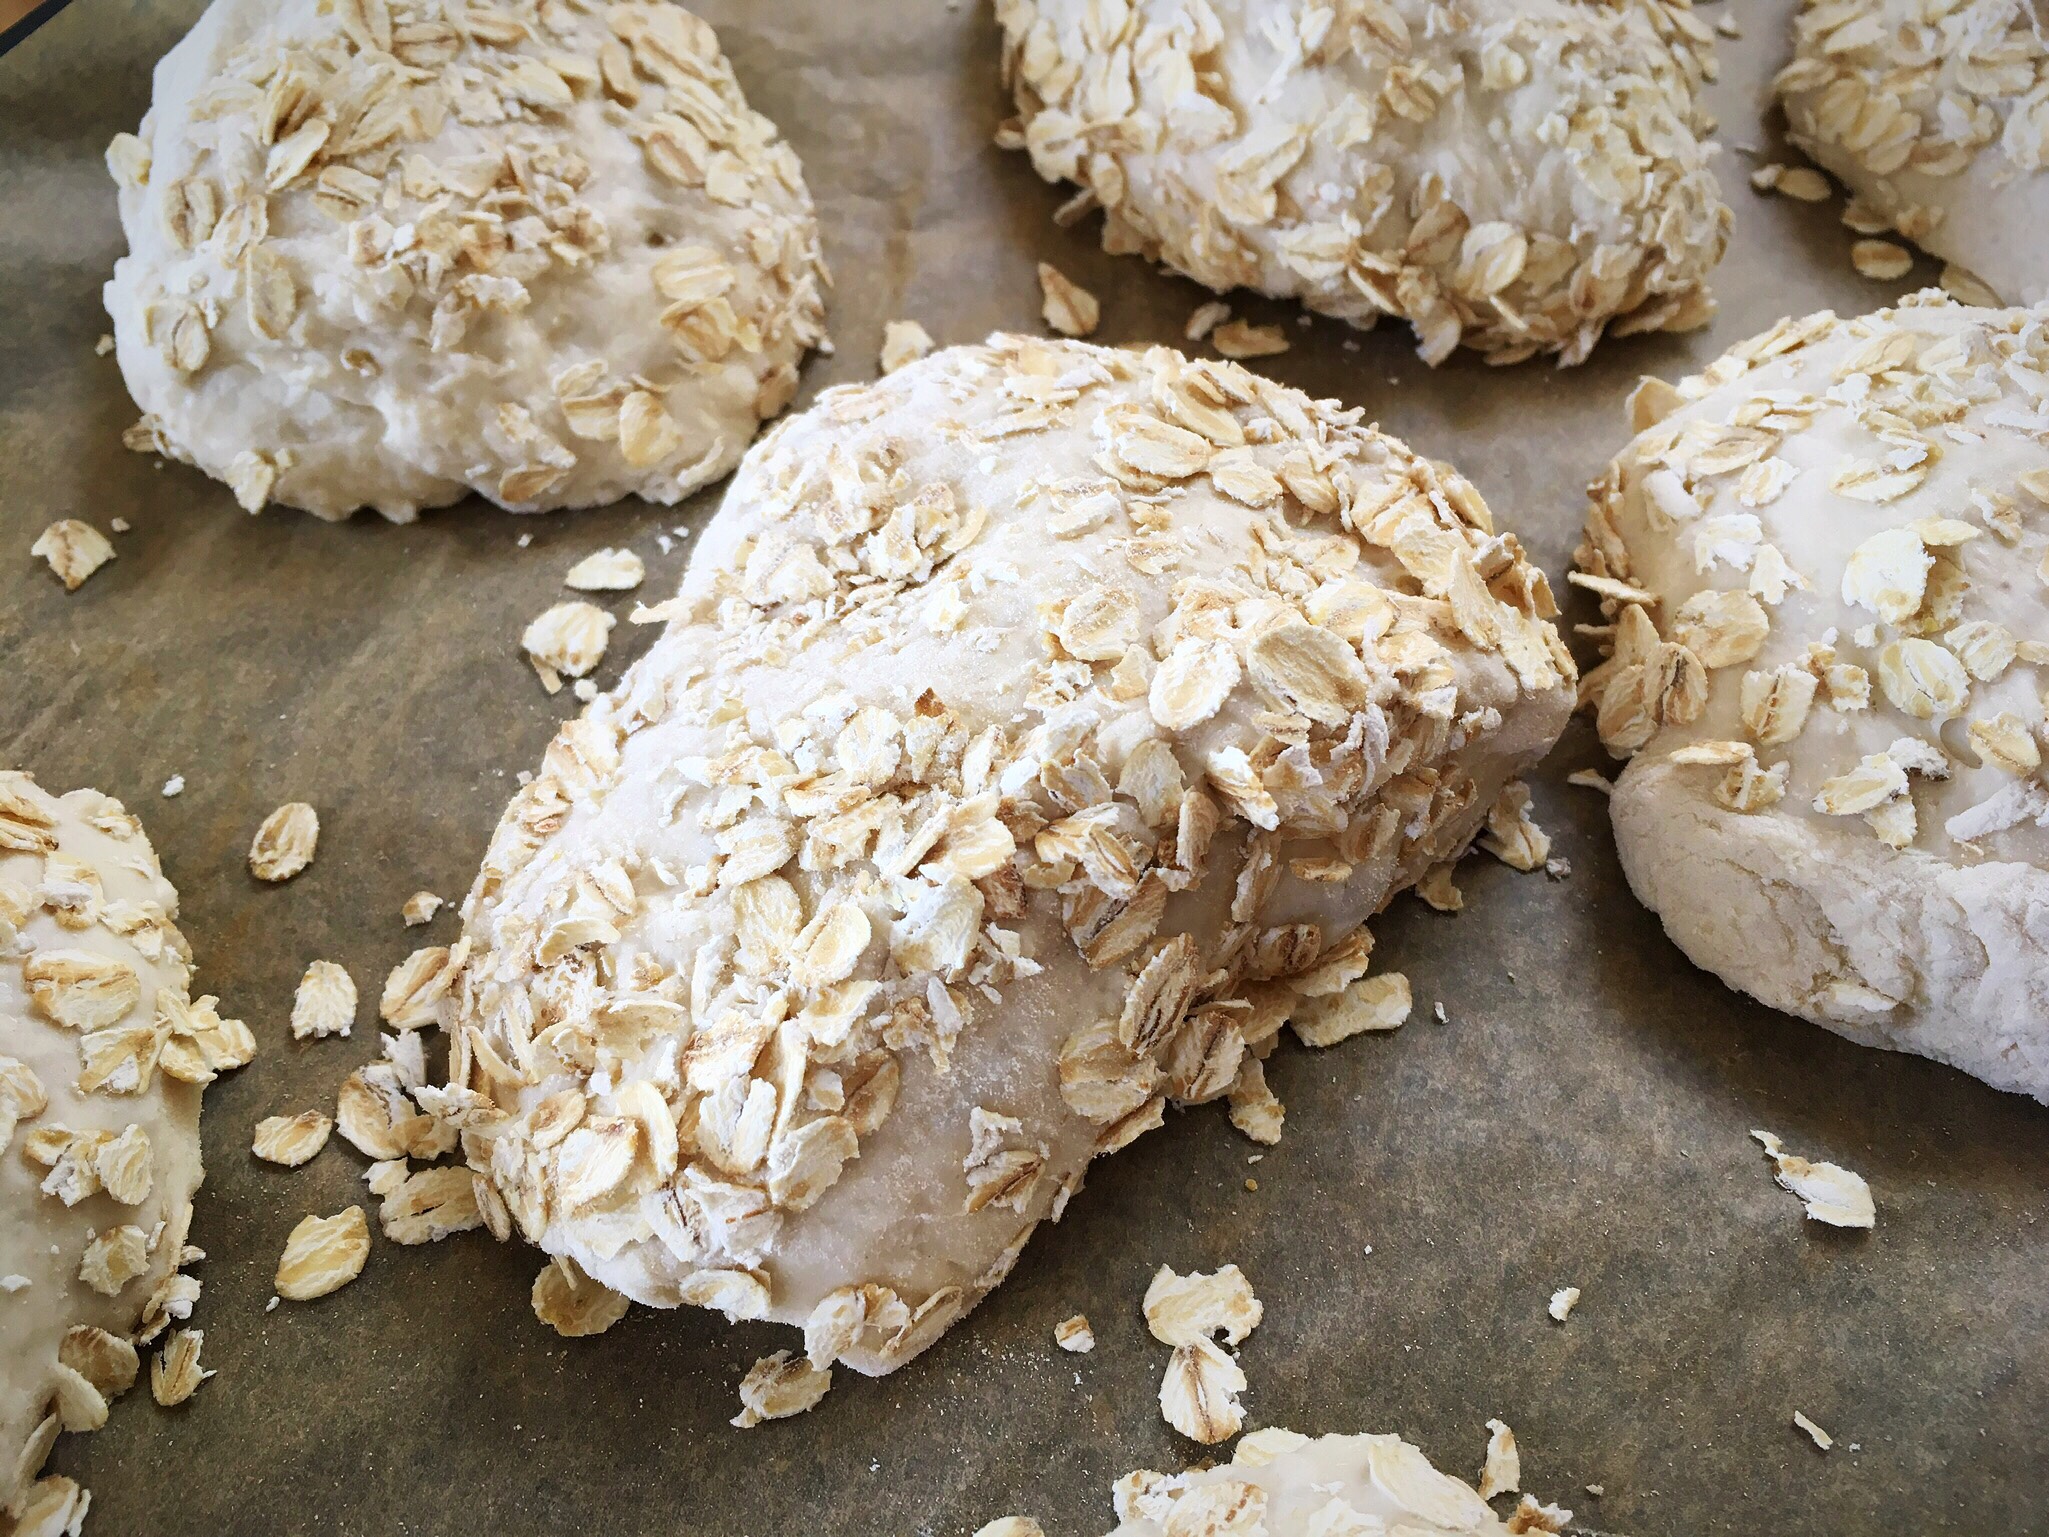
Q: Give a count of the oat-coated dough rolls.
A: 7